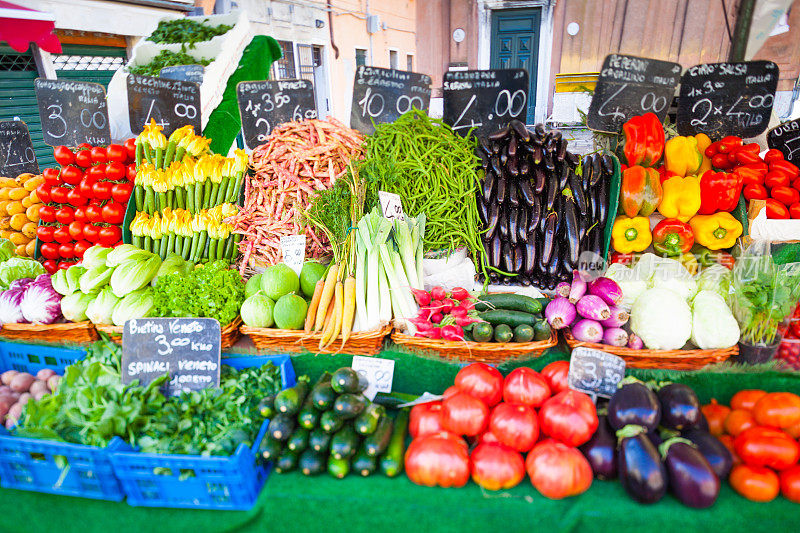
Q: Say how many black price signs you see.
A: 12